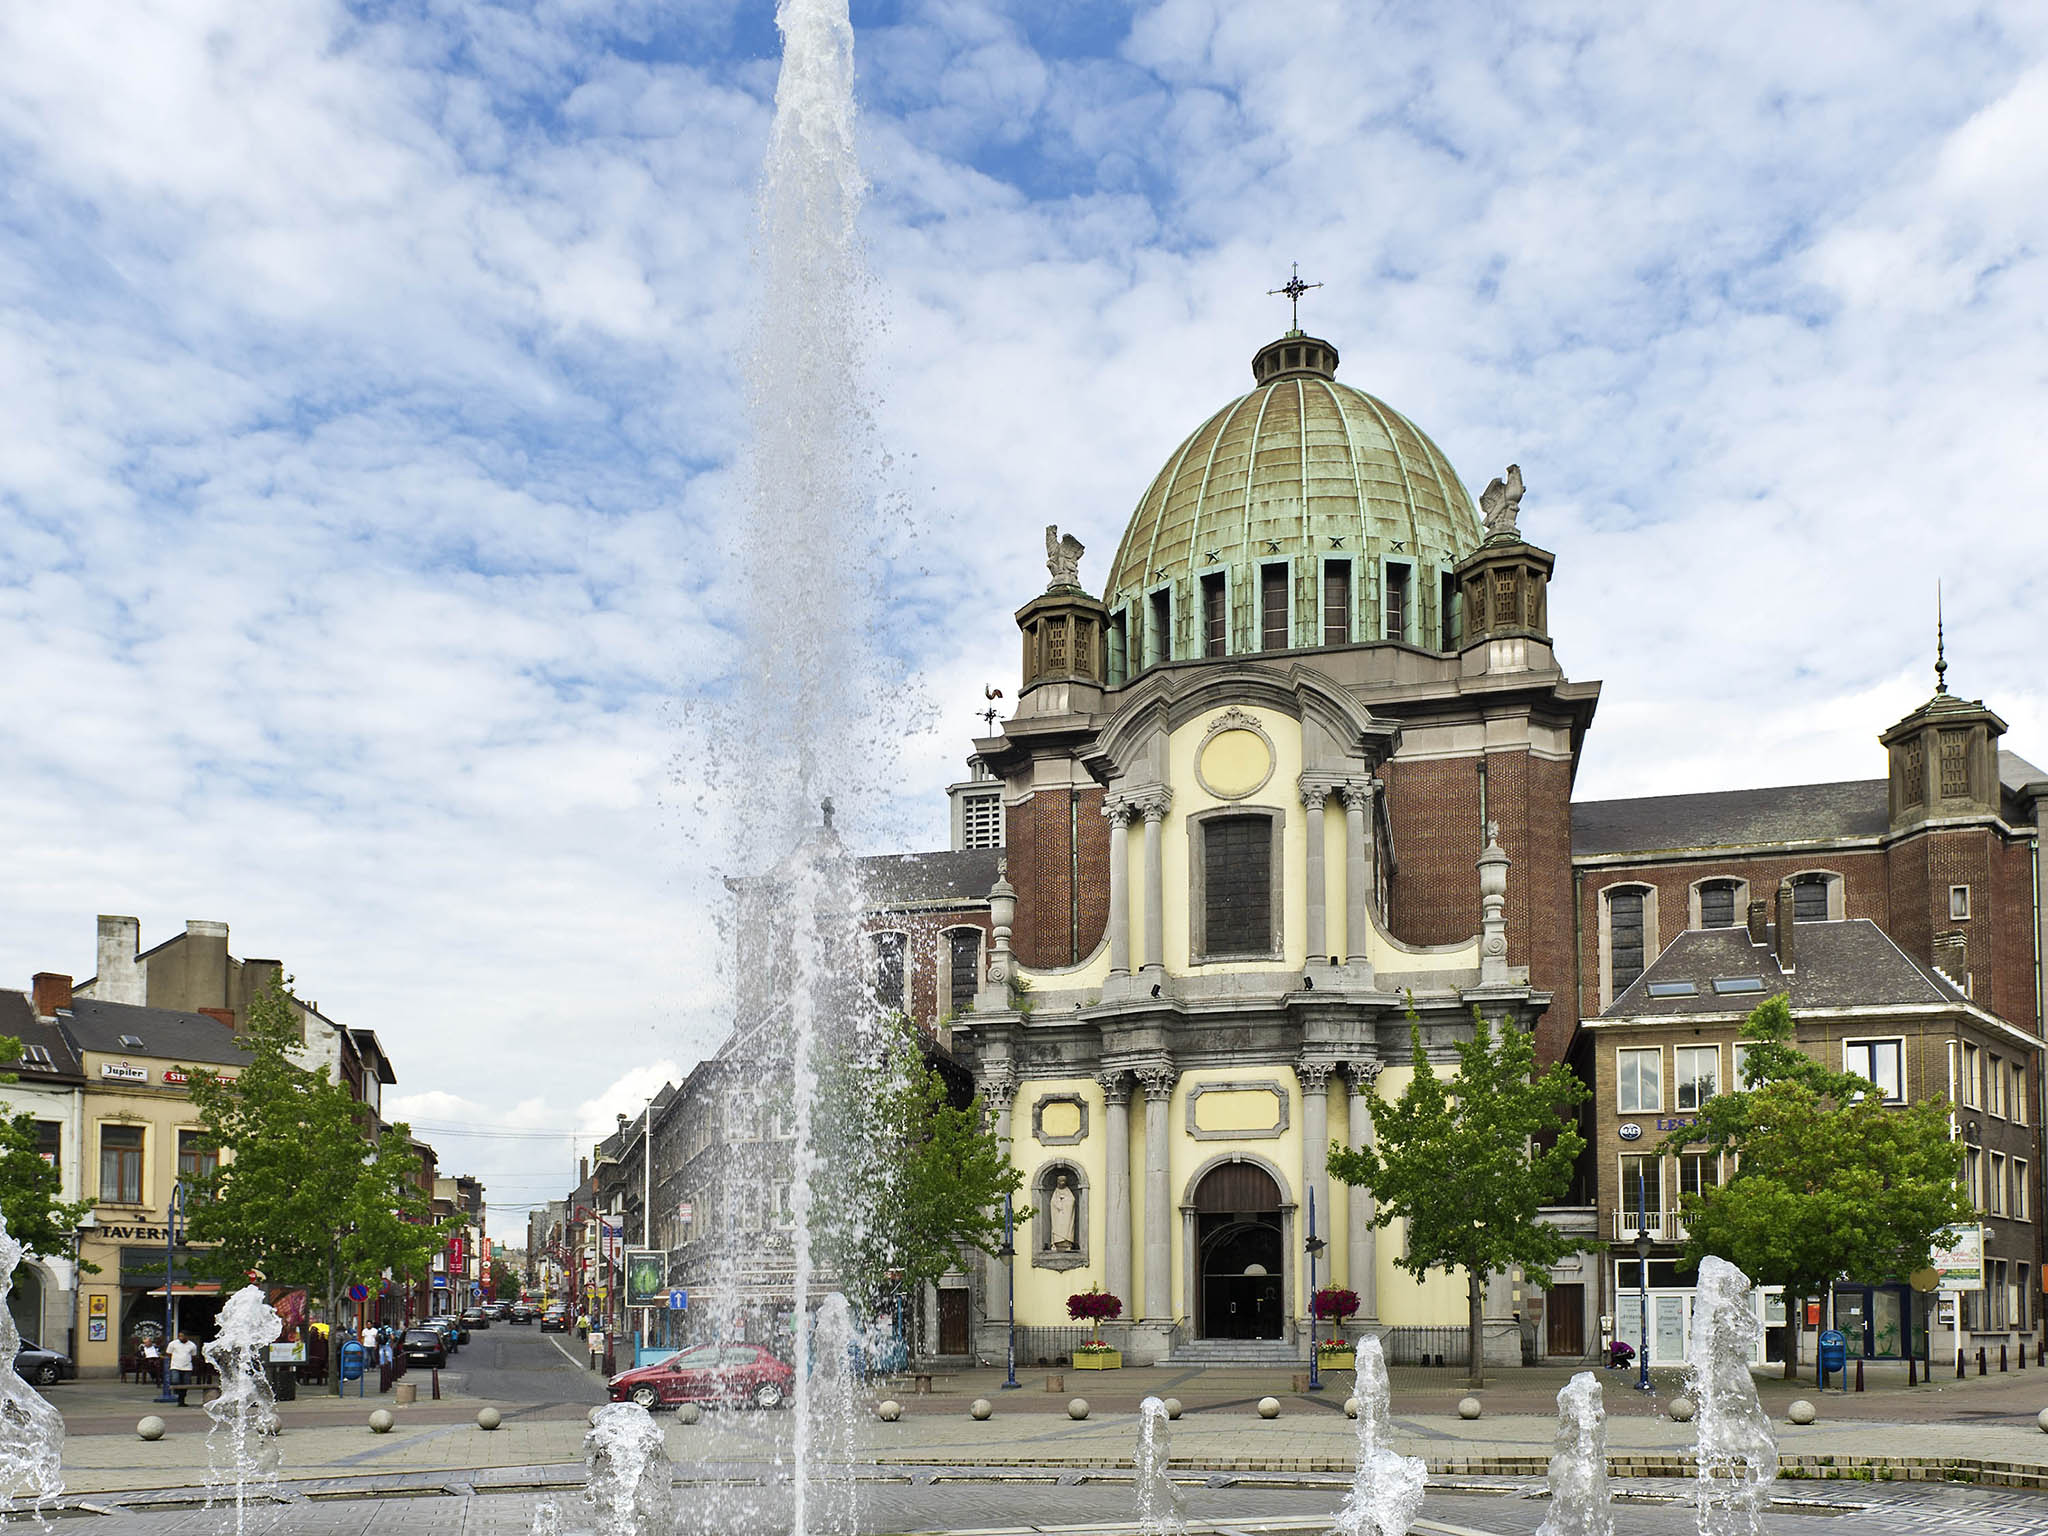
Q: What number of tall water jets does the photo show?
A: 1